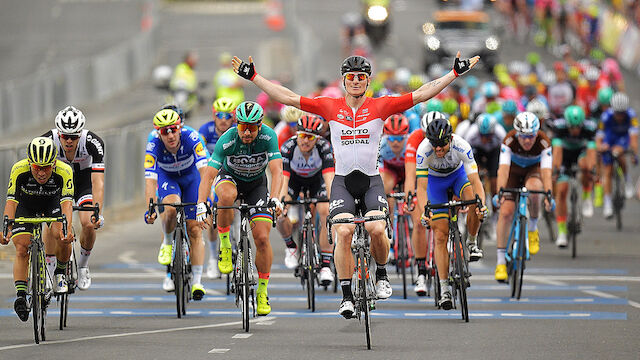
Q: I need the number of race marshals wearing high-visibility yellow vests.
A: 2